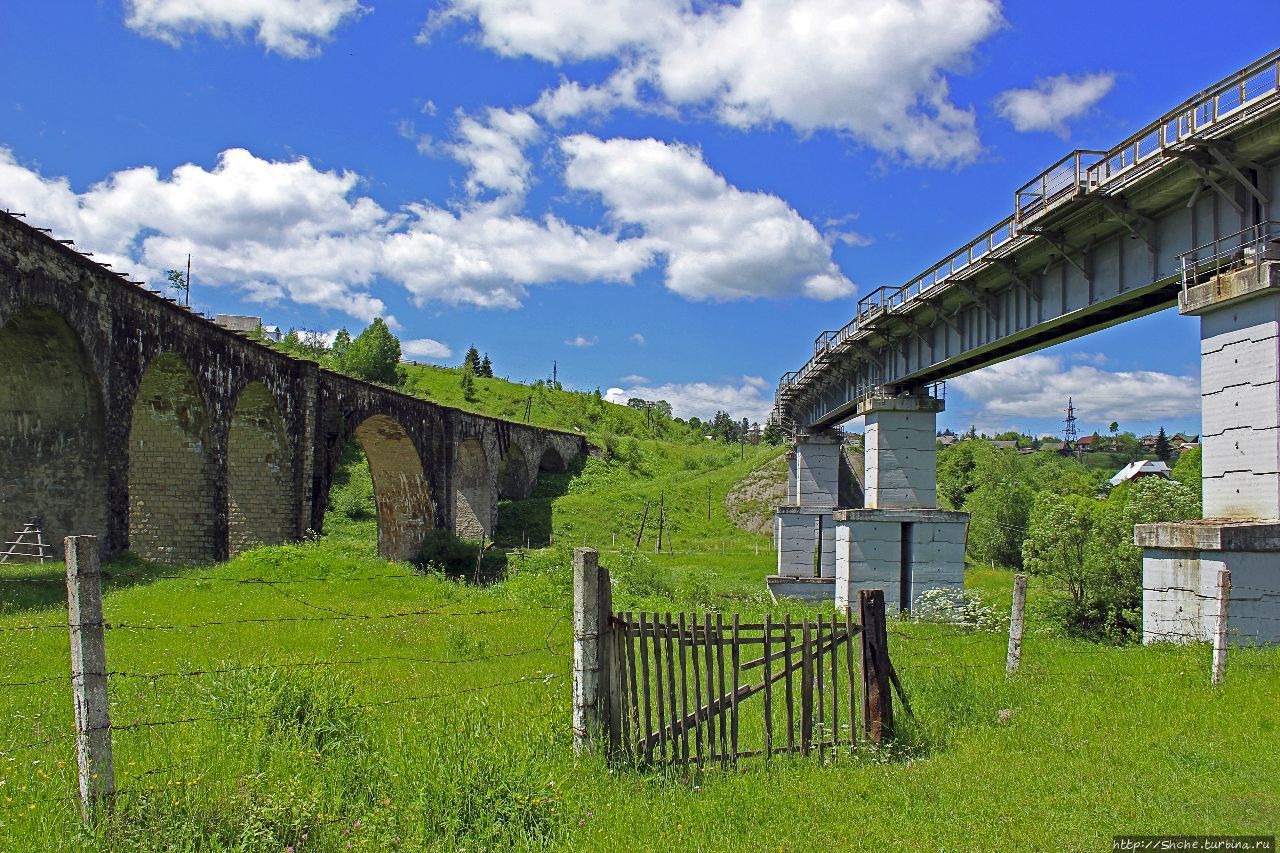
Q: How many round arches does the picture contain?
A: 7